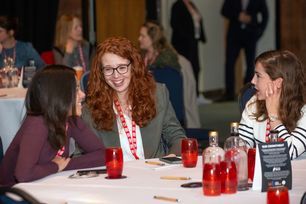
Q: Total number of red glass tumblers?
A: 6